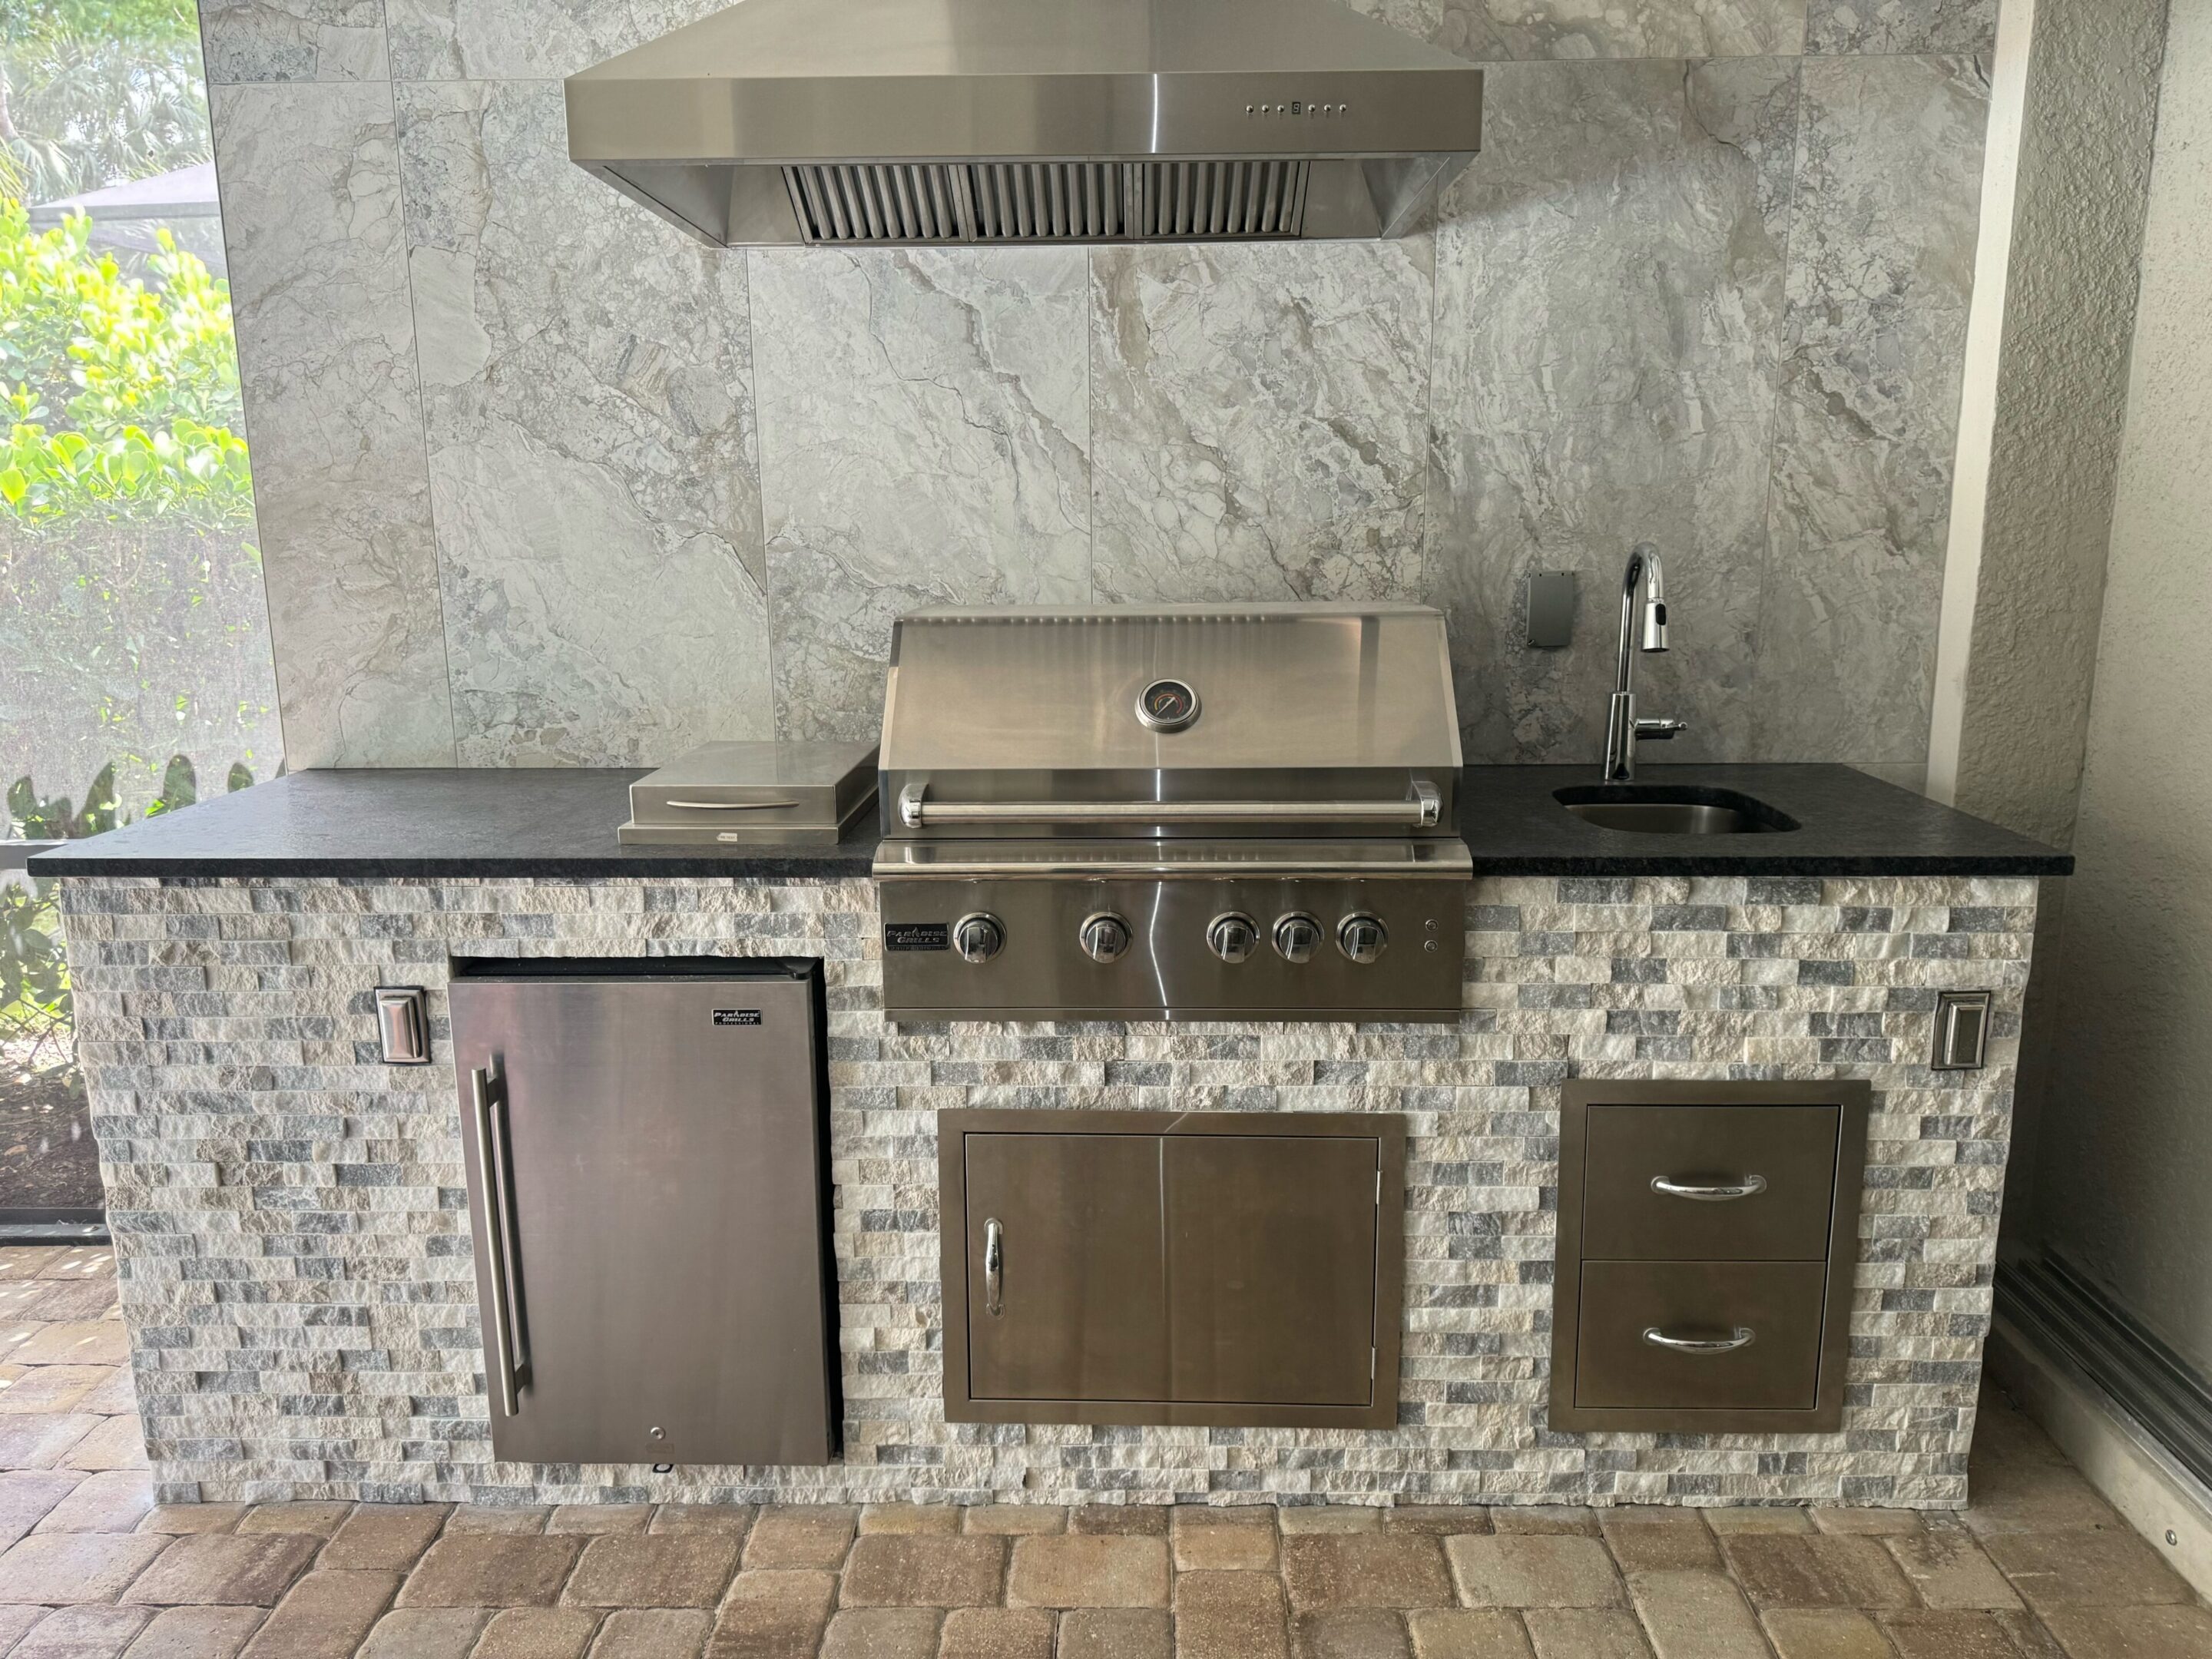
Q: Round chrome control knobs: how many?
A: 5